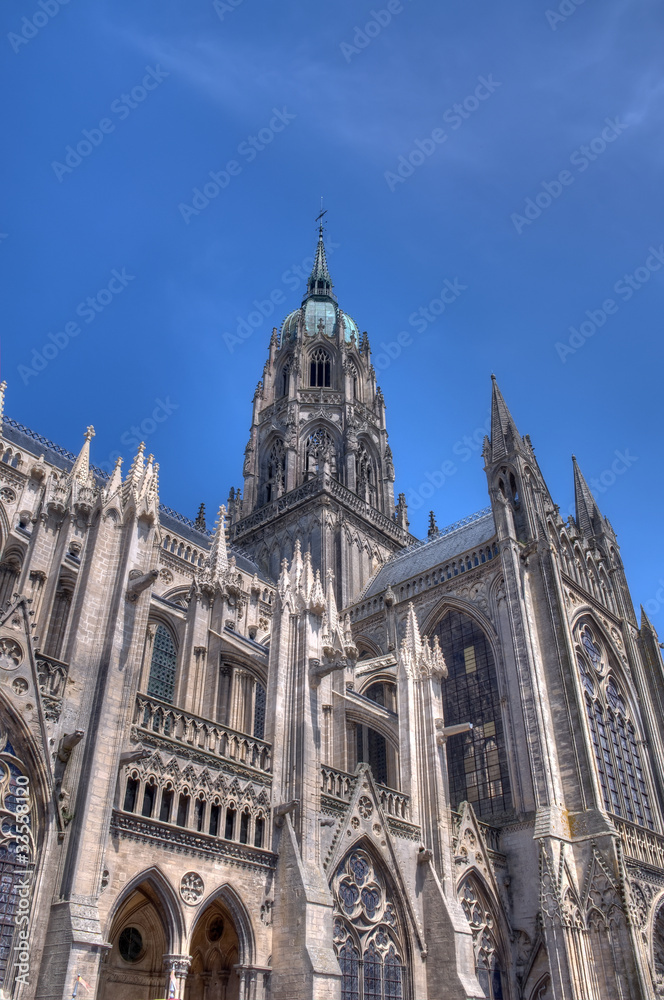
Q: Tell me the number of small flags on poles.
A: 2